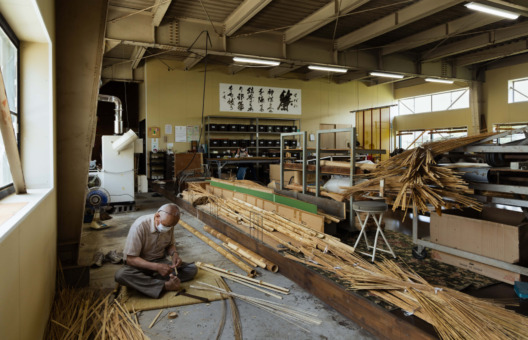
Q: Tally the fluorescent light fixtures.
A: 5